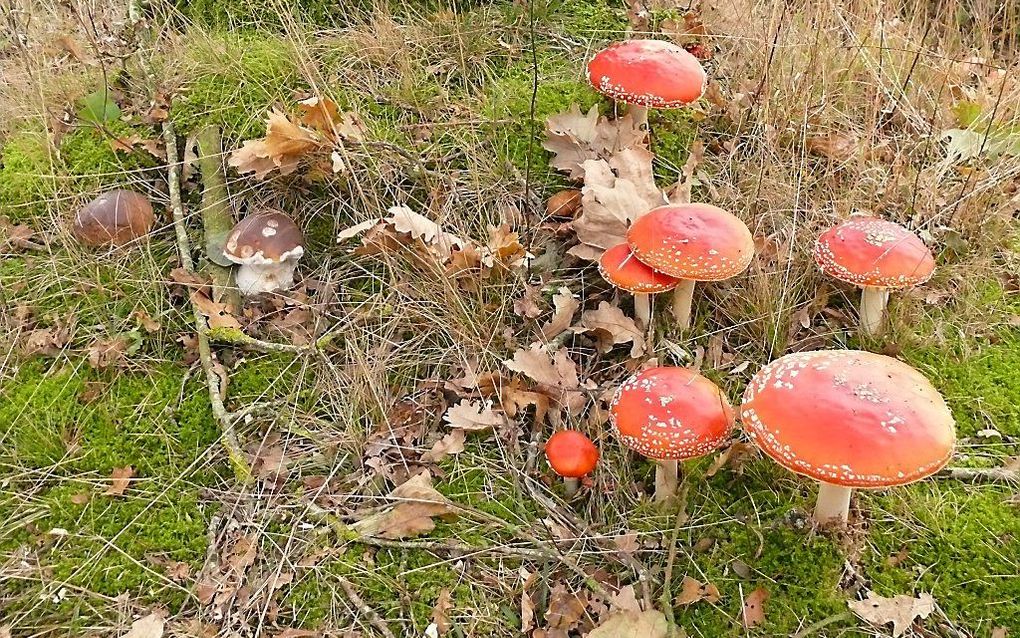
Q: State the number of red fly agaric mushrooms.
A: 7